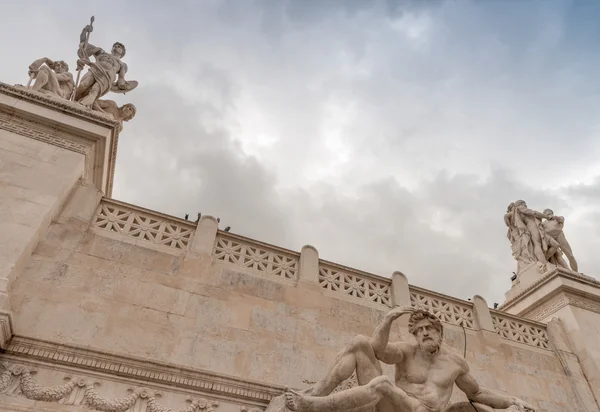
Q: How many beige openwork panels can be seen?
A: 5